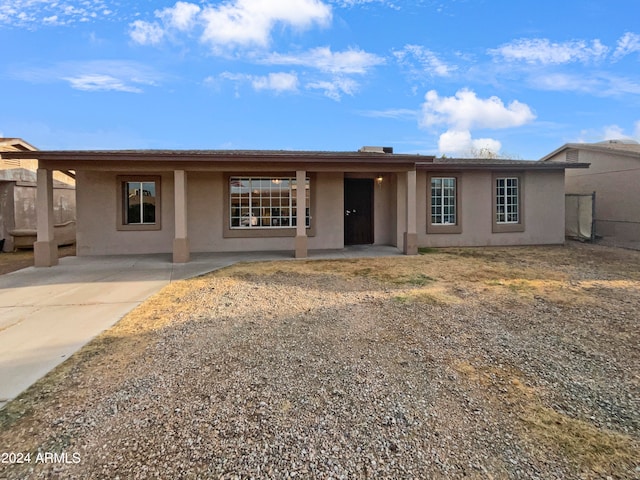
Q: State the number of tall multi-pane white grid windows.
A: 2